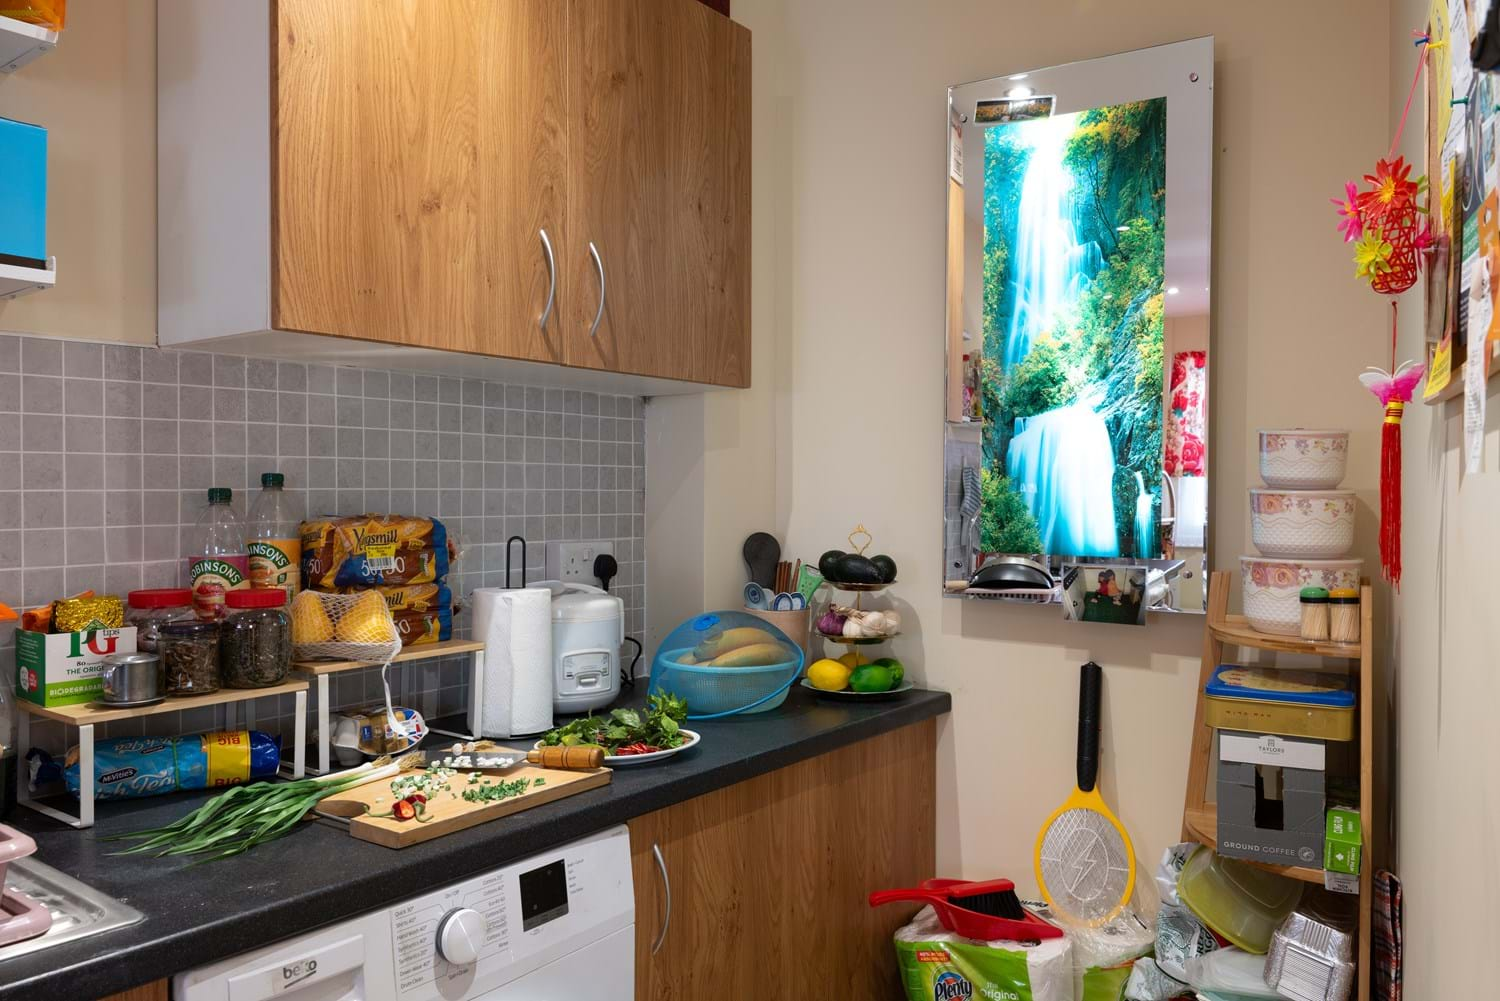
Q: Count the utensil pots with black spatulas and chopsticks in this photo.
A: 1